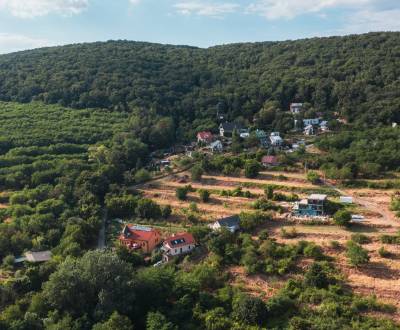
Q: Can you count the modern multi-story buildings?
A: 1